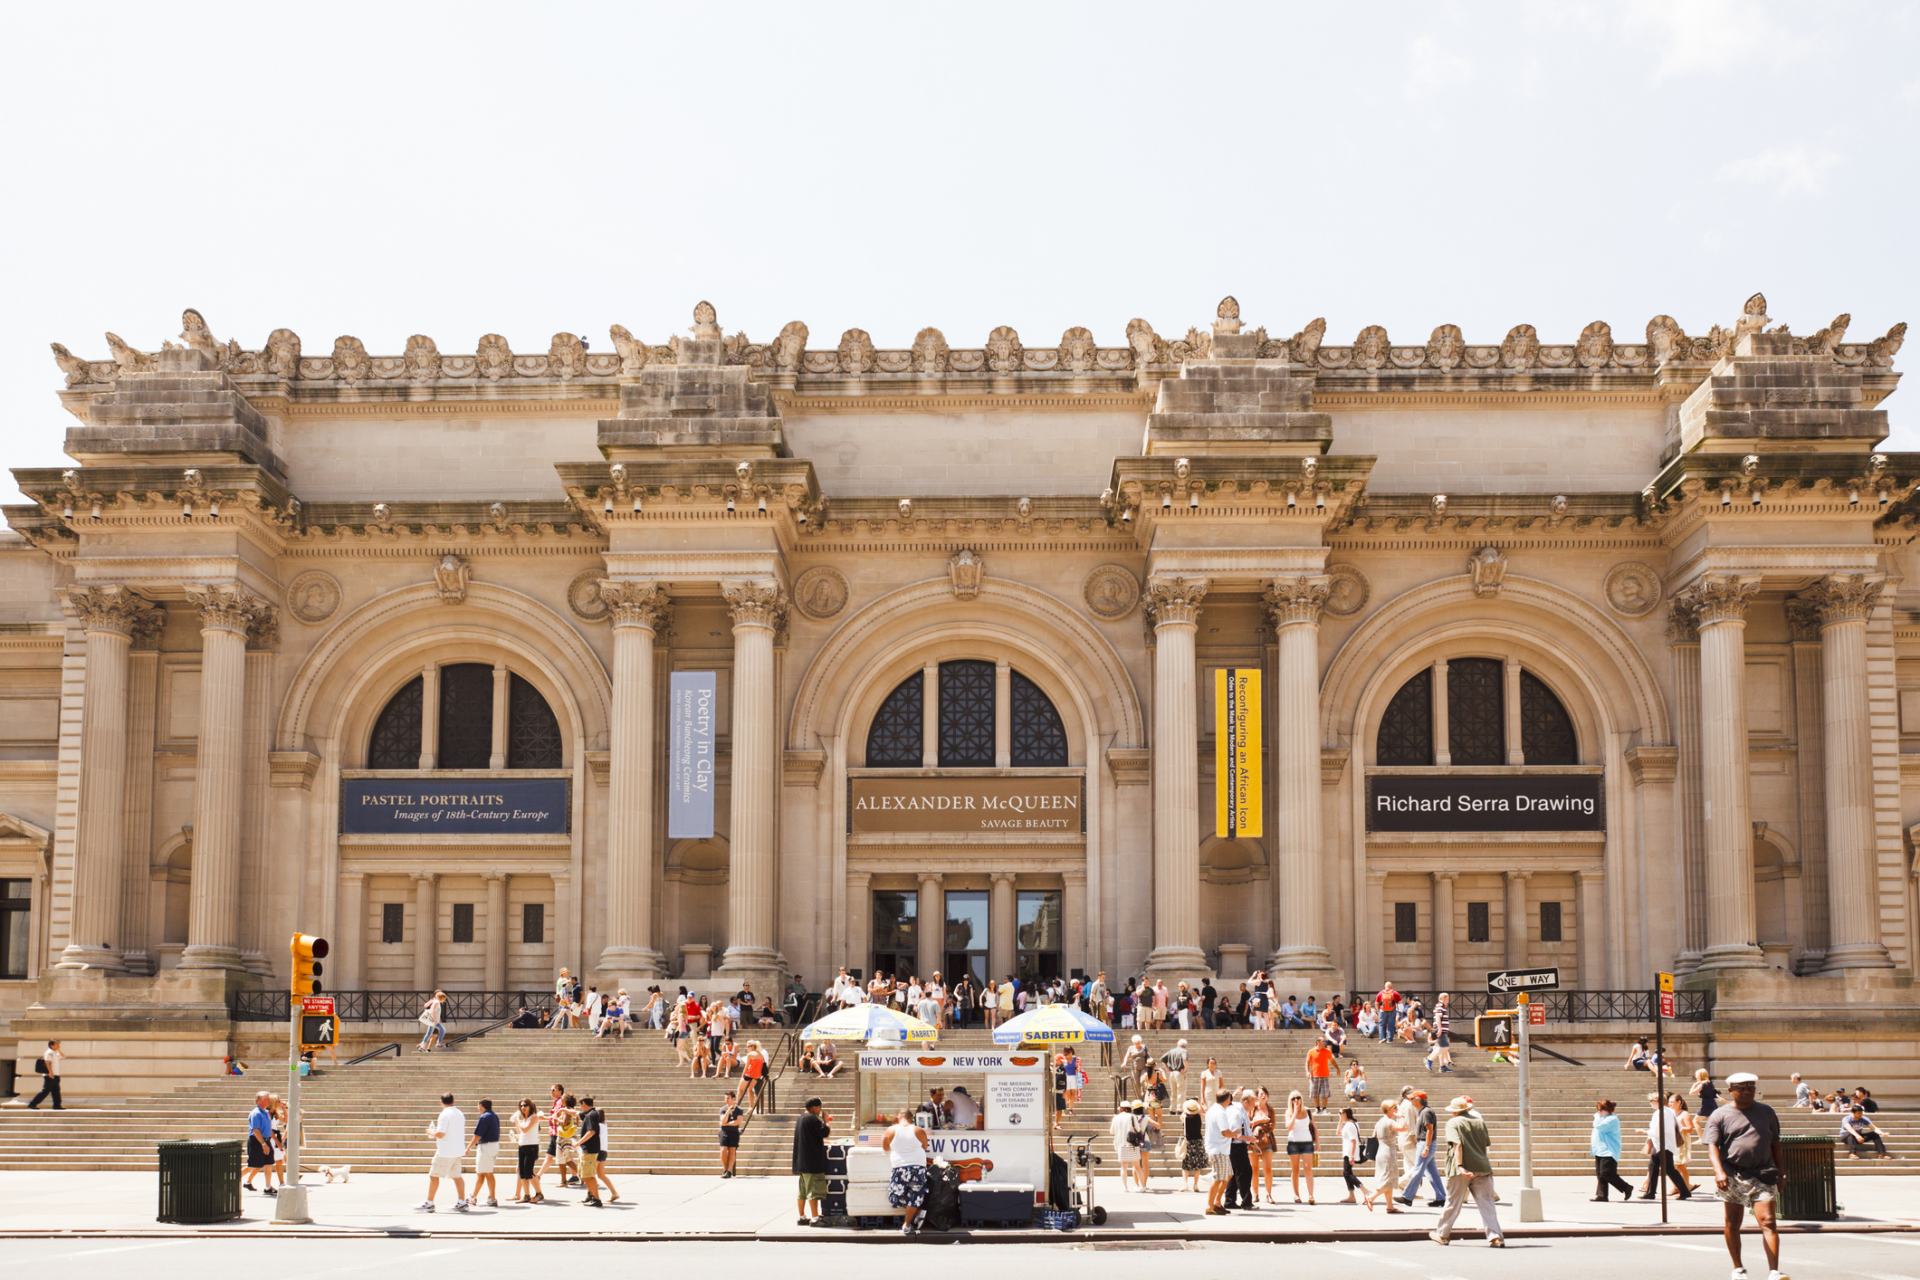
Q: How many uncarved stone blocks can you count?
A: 4